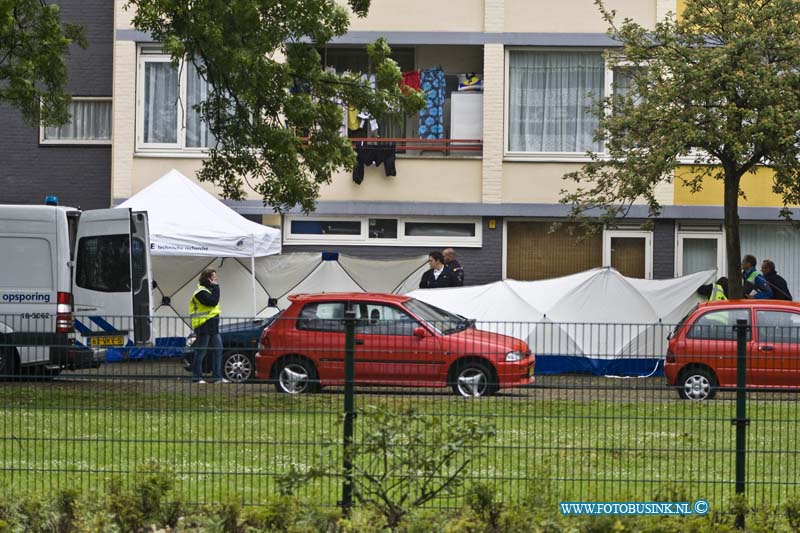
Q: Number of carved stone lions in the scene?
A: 0